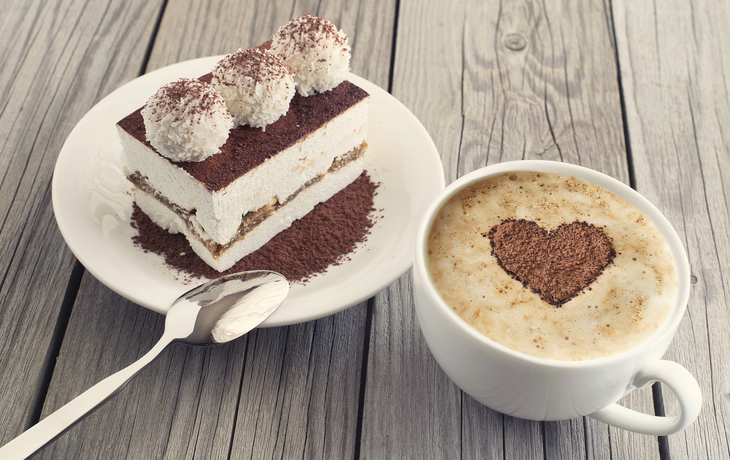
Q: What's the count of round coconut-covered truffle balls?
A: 3